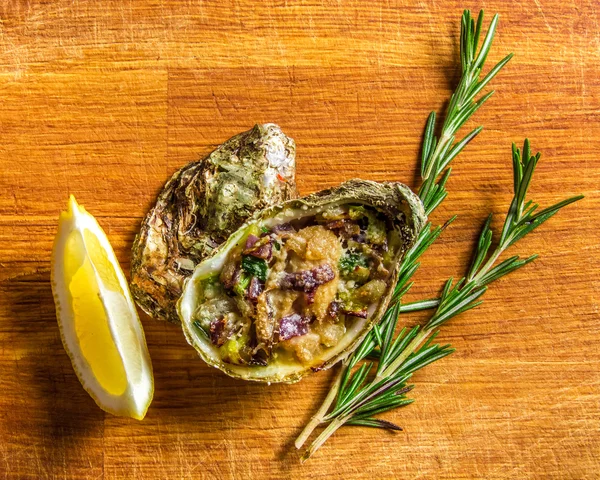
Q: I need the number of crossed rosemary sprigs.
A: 2